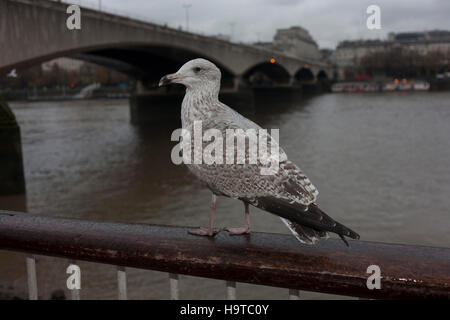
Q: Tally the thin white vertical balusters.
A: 6